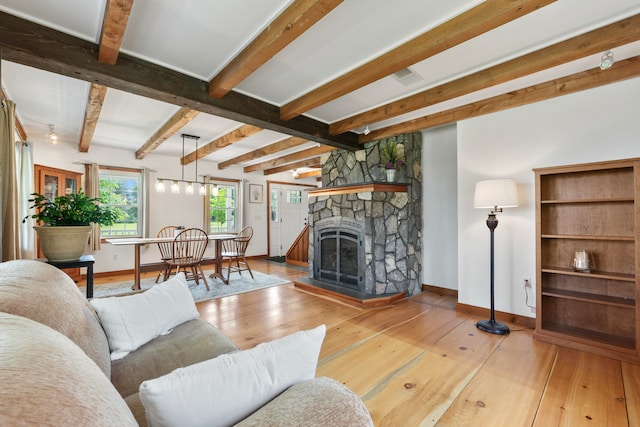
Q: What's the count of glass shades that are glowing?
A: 5